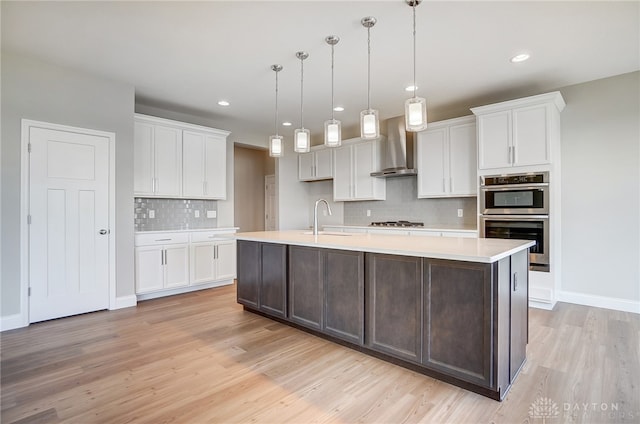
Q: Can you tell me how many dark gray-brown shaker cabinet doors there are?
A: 6